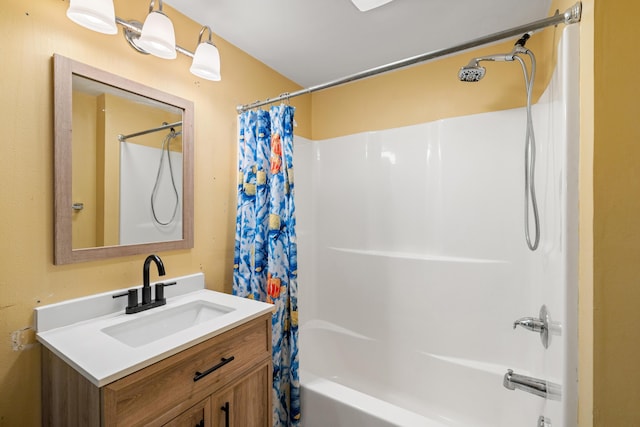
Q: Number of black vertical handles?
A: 2